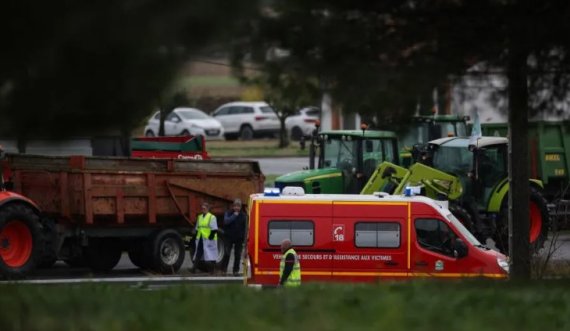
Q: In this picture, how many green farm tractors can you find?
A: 3